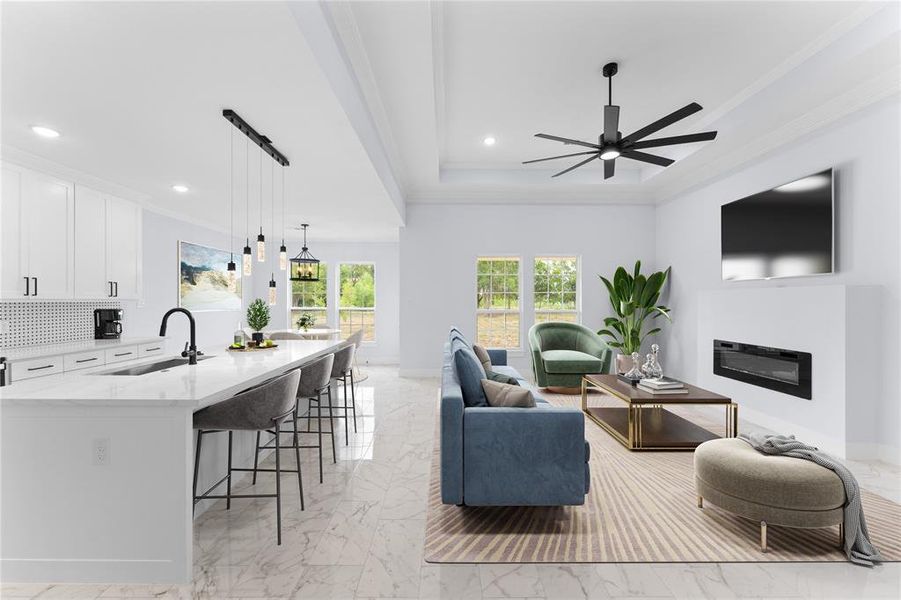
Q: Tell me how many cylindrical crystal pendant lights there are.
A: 5